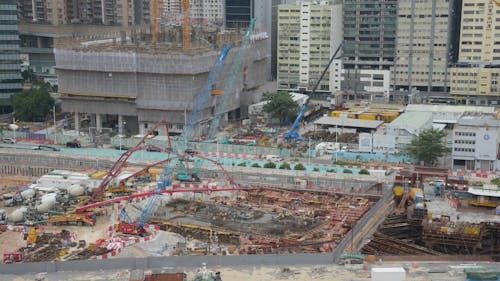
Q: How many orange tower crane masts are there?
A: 2